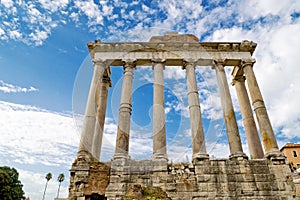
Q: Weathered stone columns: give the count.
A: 8